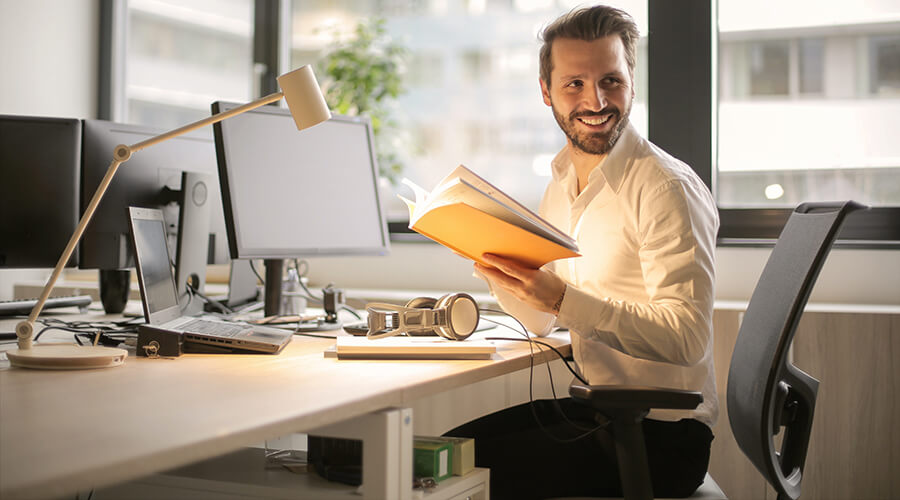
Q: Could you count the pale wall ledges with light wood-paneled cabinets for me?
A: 1